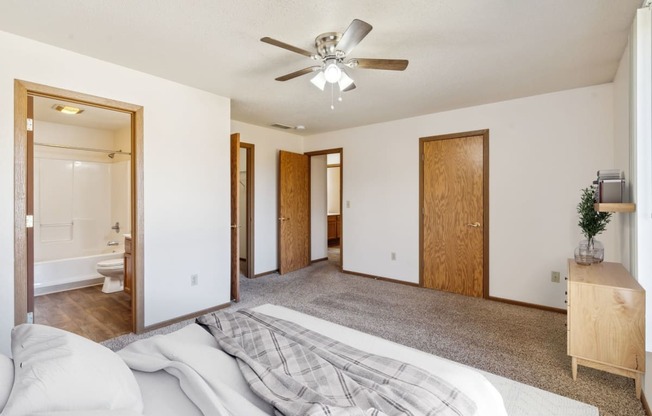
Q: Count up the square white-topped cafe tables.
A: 0